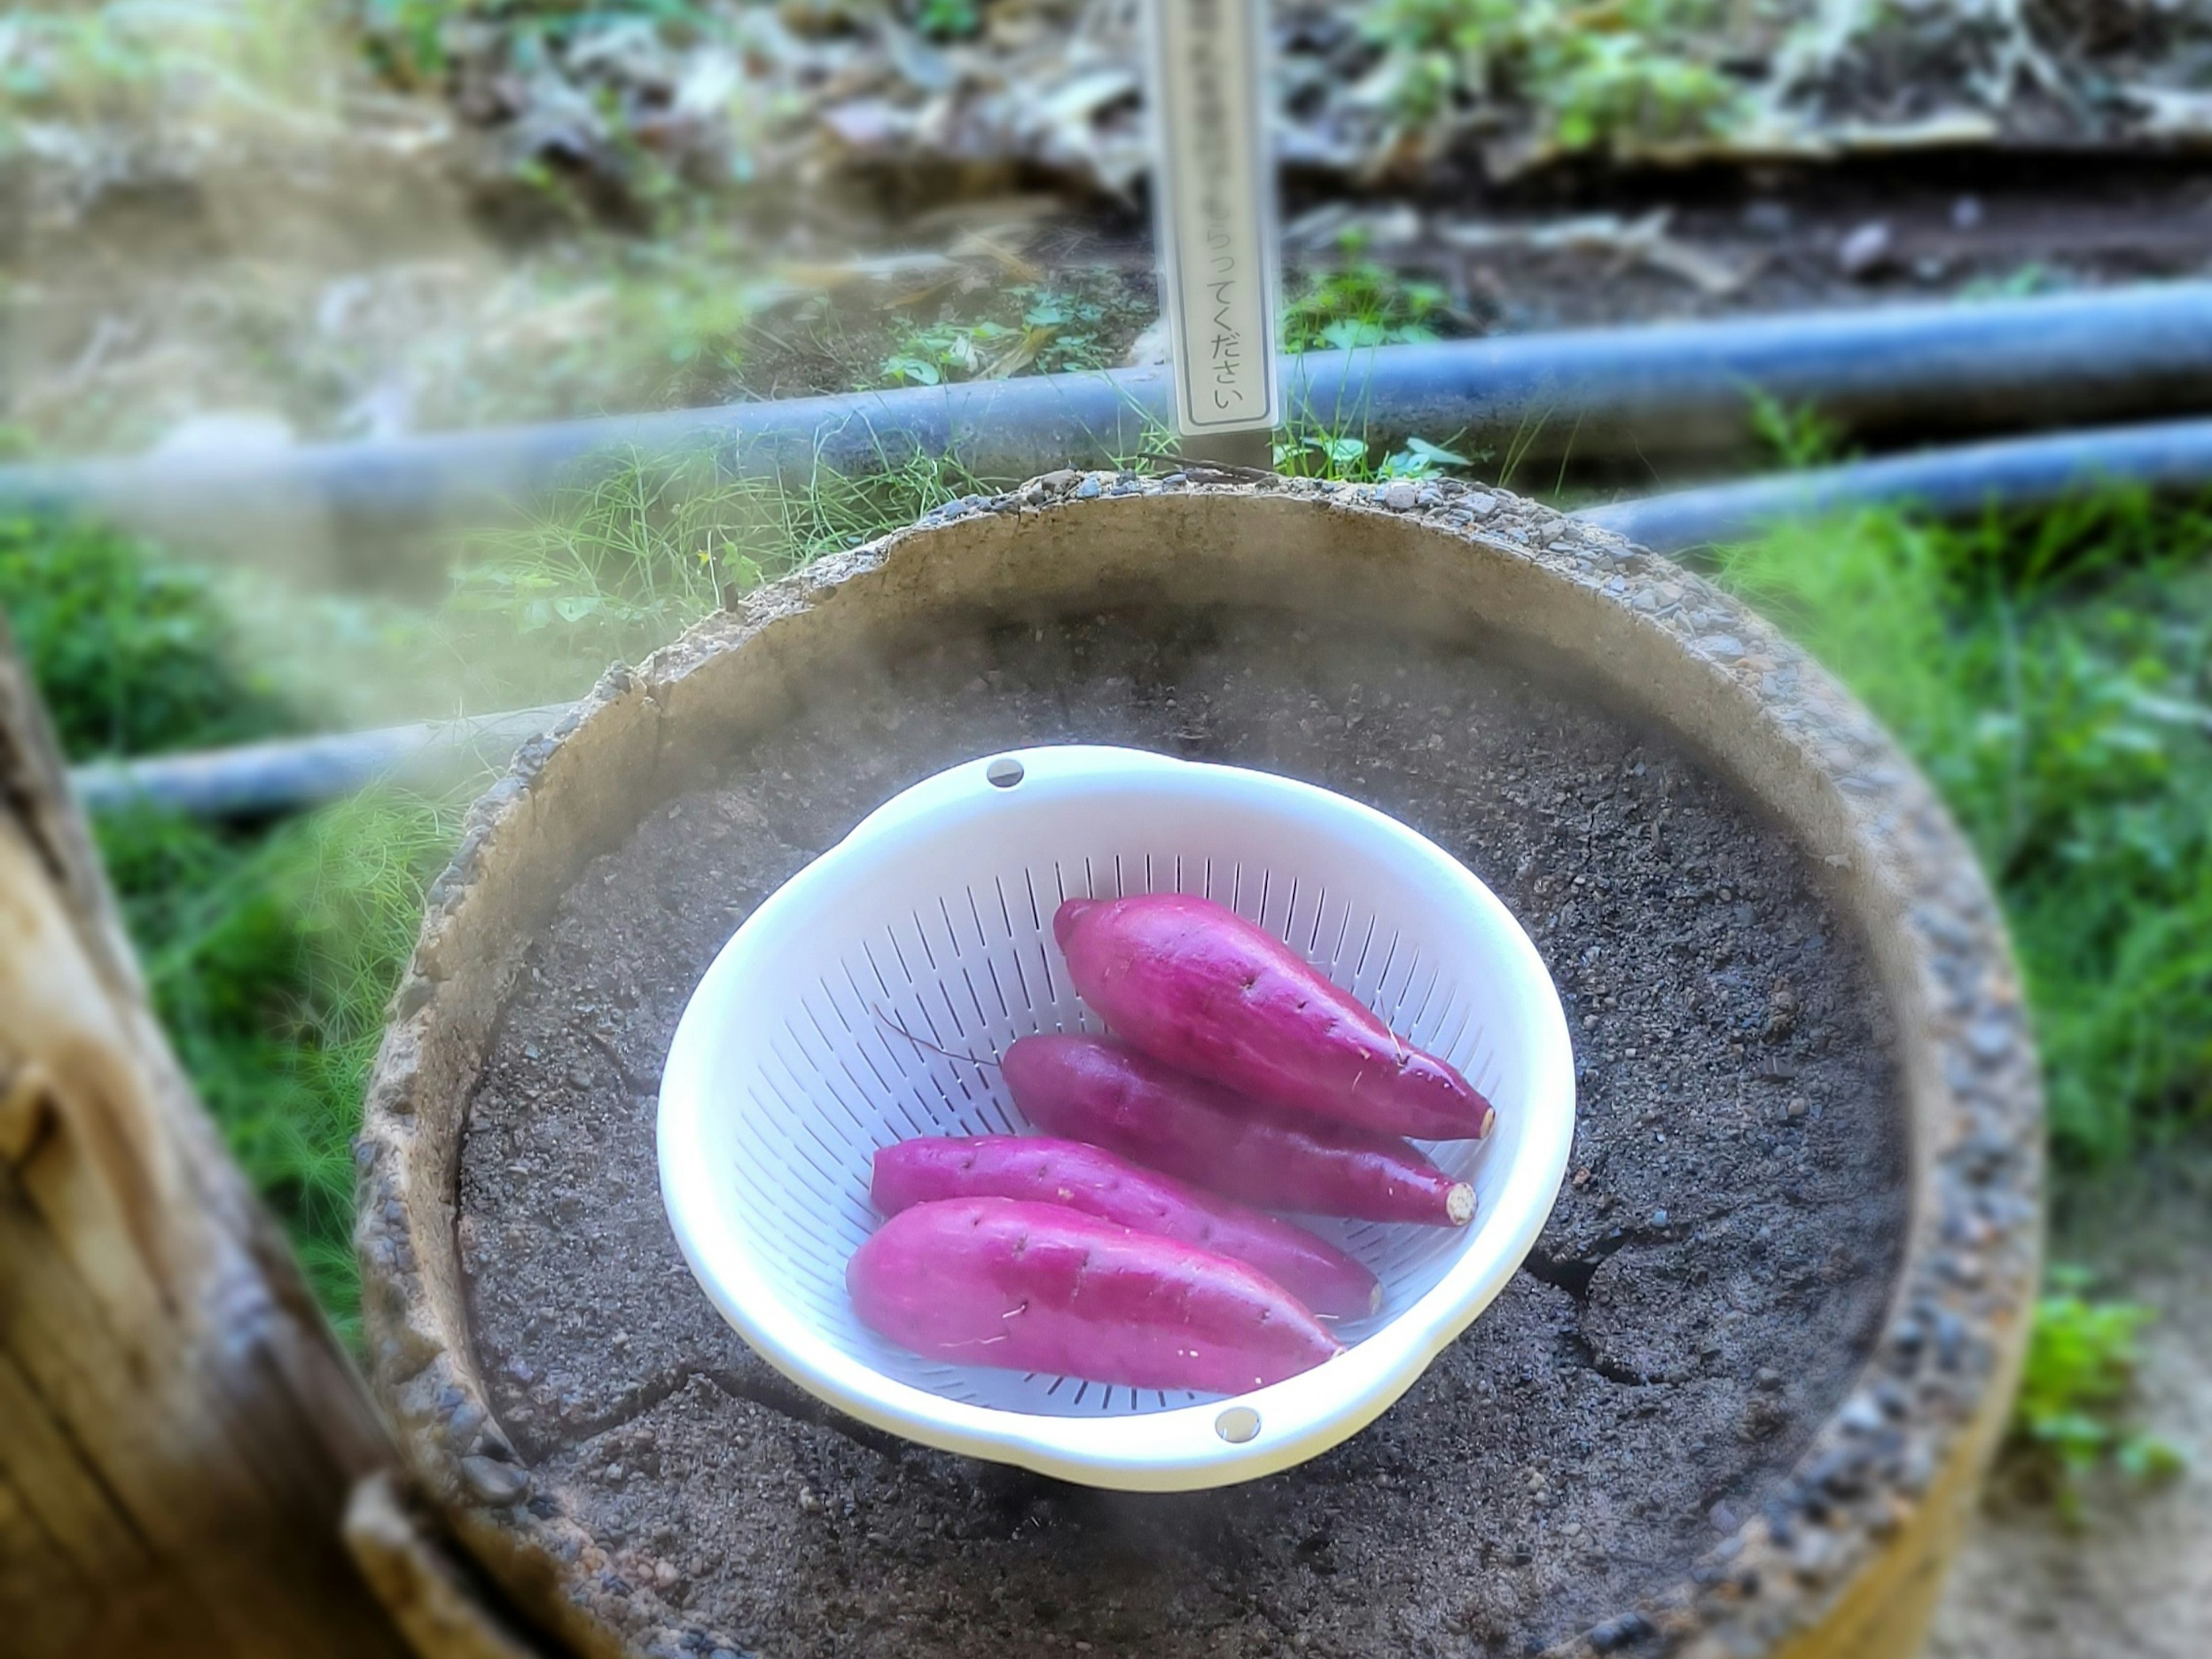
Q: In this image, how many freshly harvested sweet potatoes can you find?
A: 4